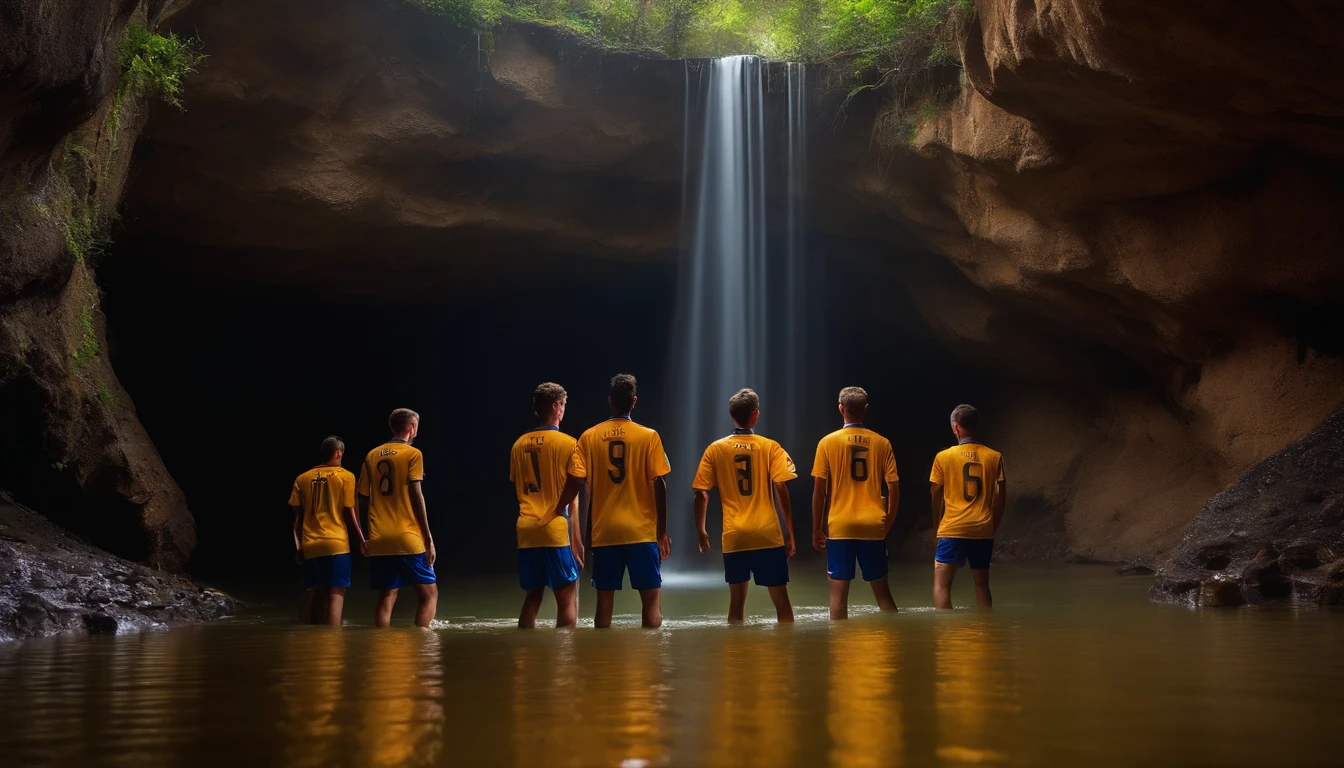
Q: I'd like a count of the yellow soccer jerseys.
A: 7